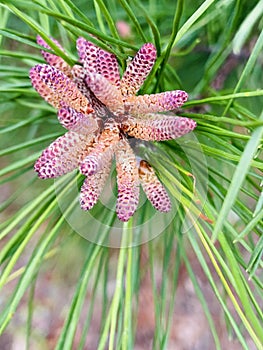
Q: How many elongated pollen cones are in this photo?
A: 13